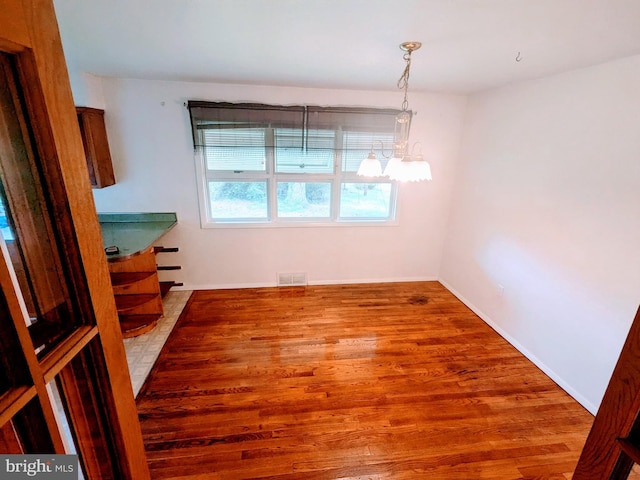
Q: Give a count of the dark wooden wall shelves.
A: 3